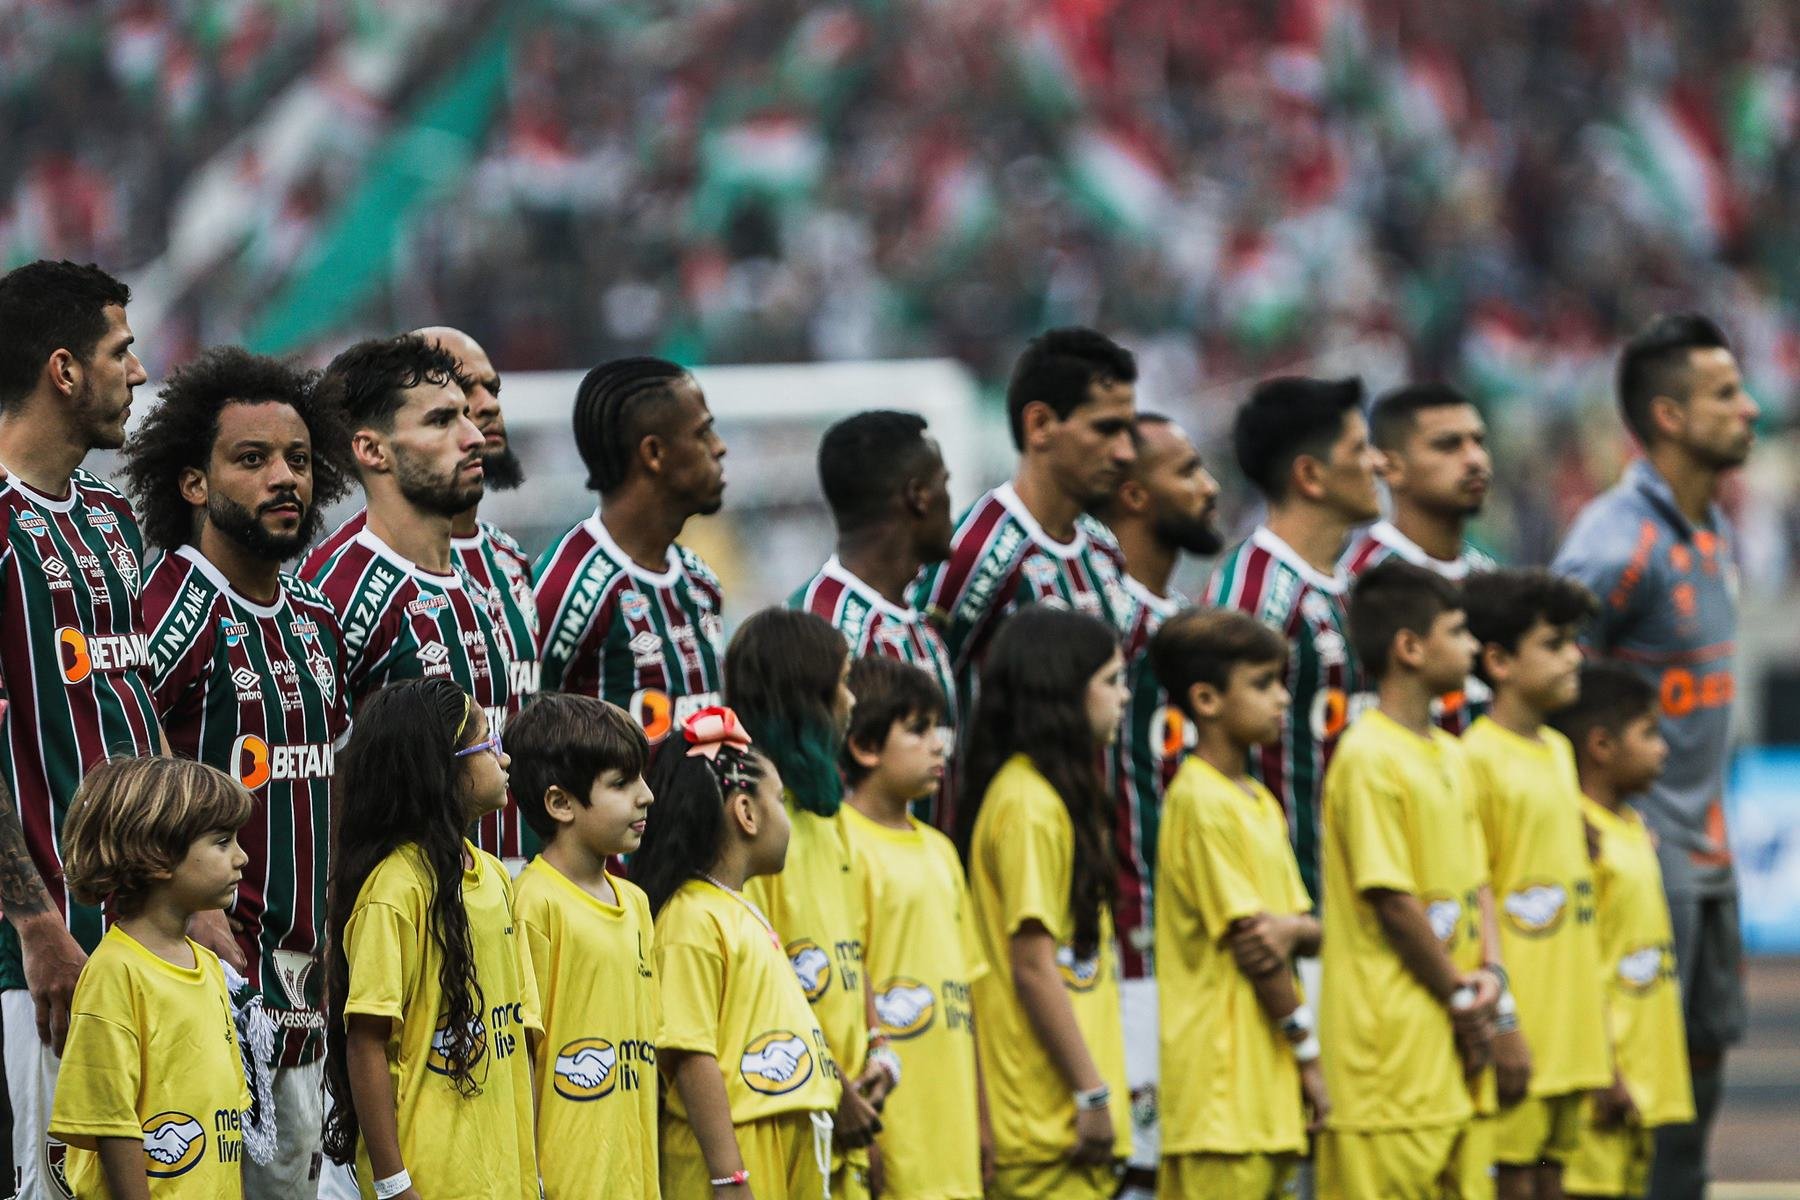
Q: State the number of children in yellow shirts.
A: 11